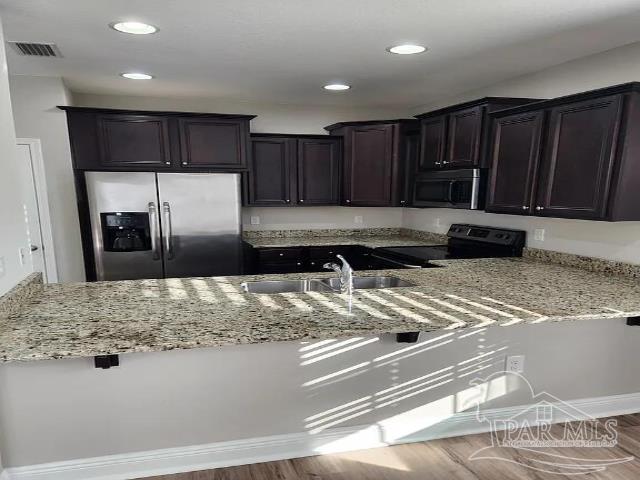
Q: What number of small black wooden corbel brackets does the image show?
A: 3